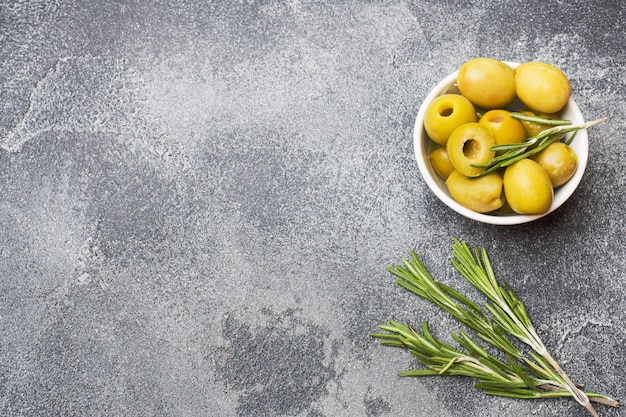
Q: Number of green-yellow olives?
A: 10